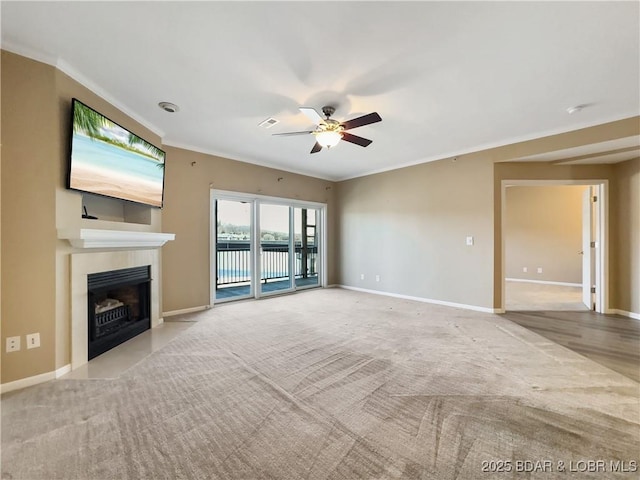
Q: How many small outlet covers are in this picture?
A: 6